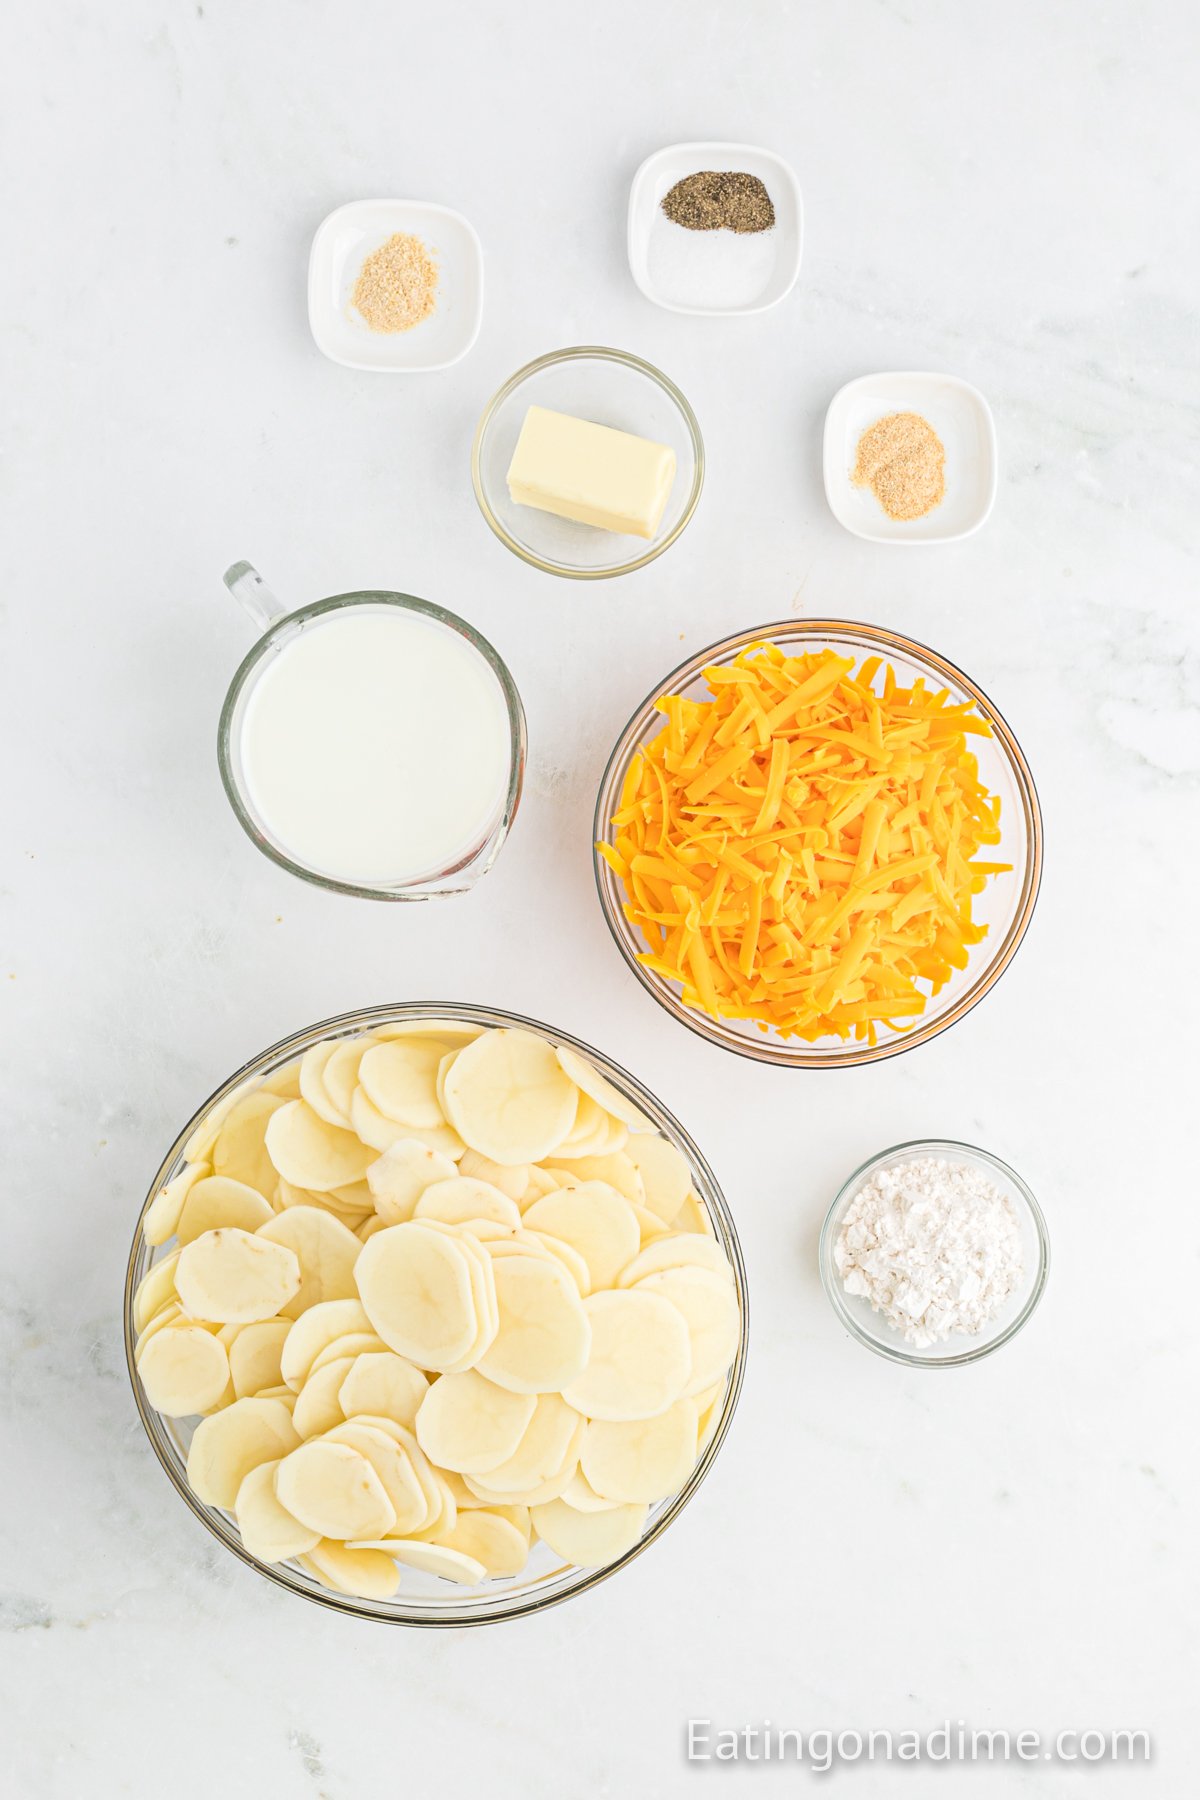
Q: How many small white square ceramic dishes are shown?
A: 3